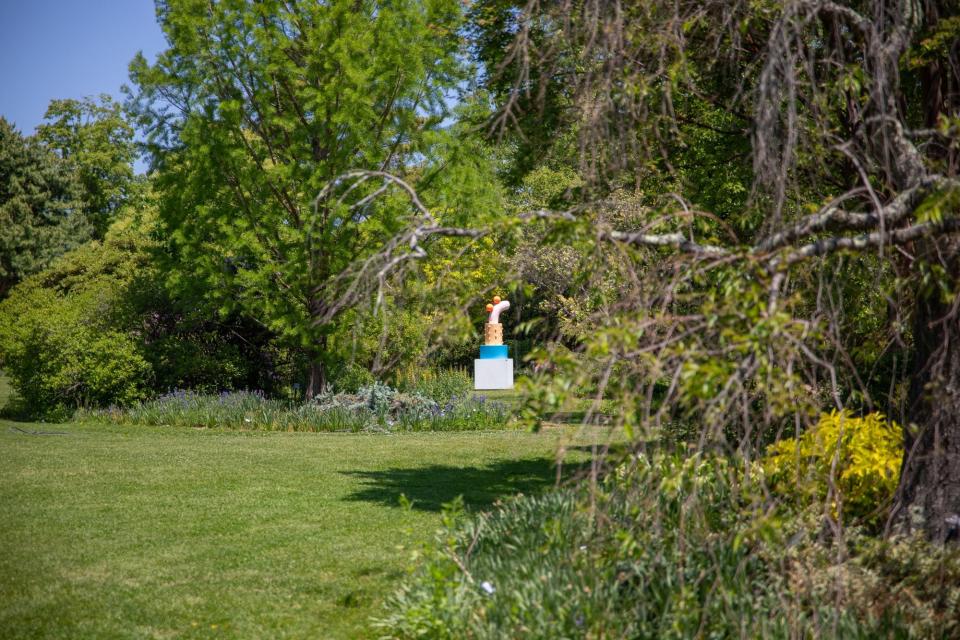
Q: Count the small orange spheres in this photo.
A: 2